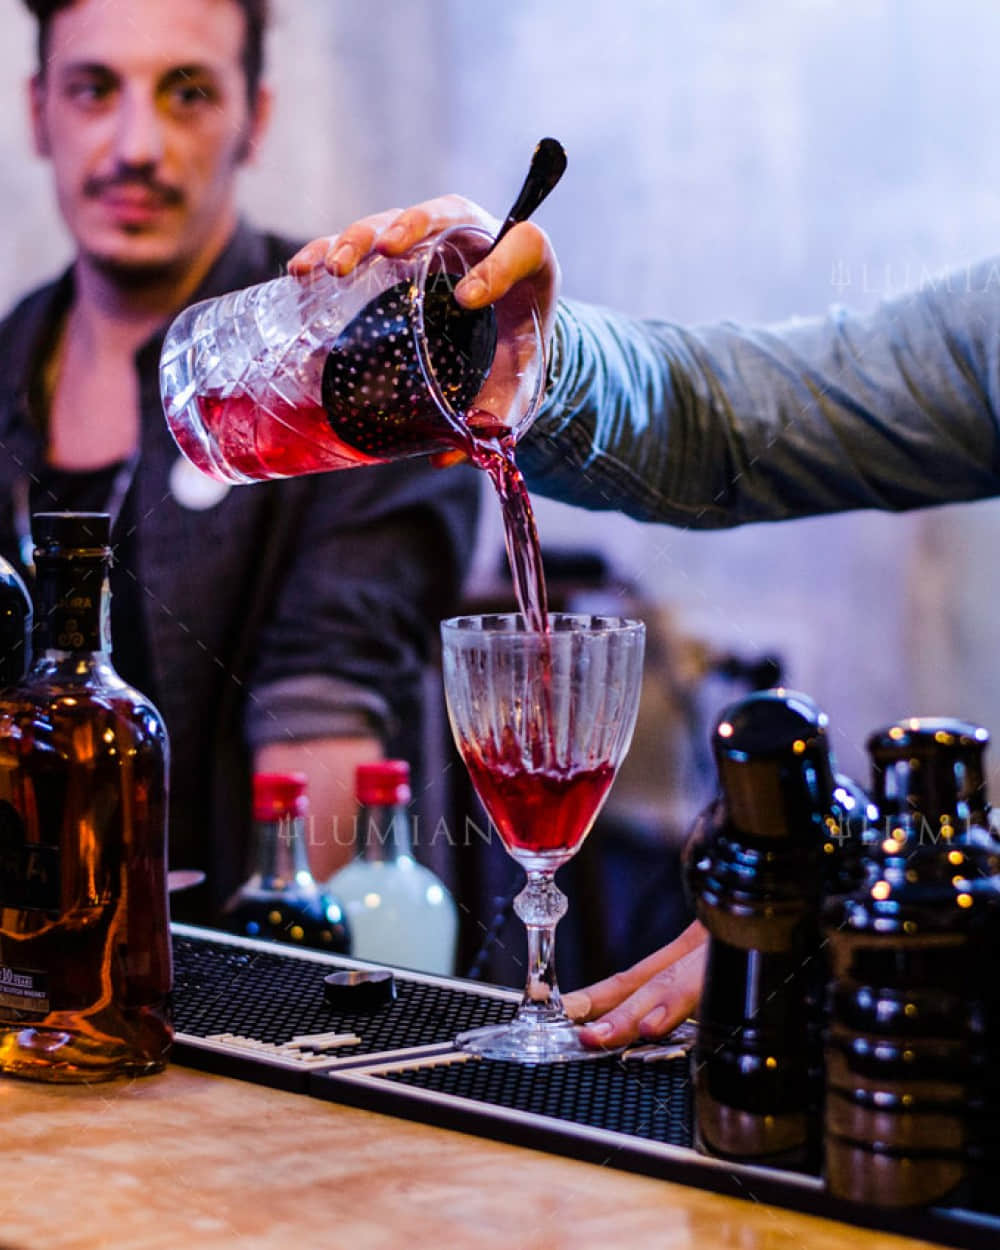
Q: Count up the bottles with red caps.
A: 2